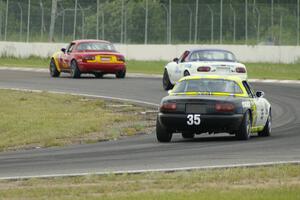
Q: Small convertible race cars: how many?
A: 3